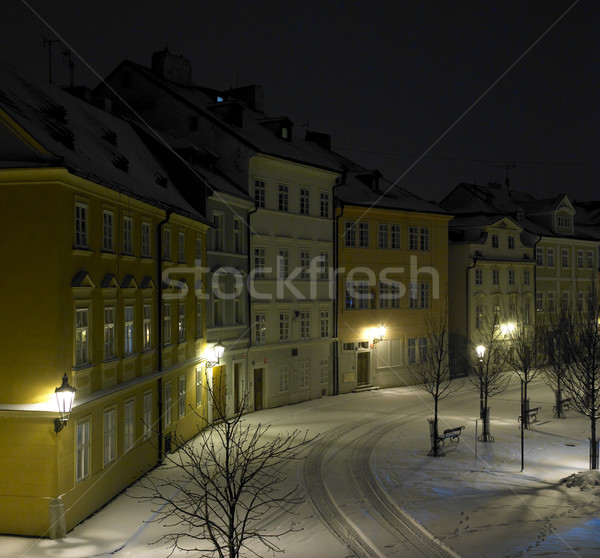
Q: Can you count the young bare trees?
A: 6